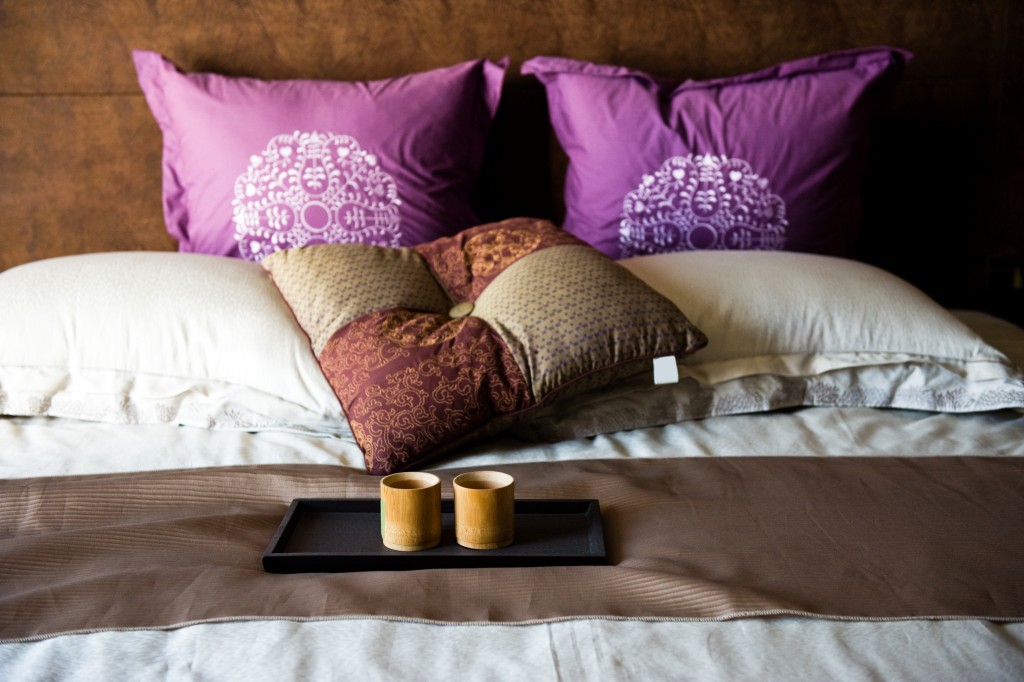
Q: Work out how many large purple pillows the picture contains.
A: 2